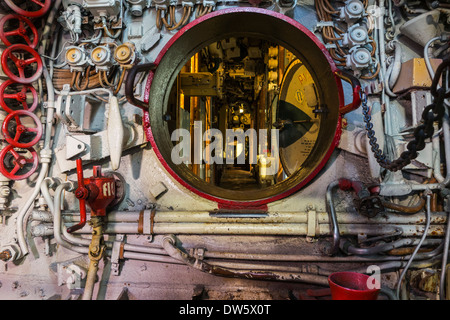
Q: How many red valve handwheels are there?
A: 6